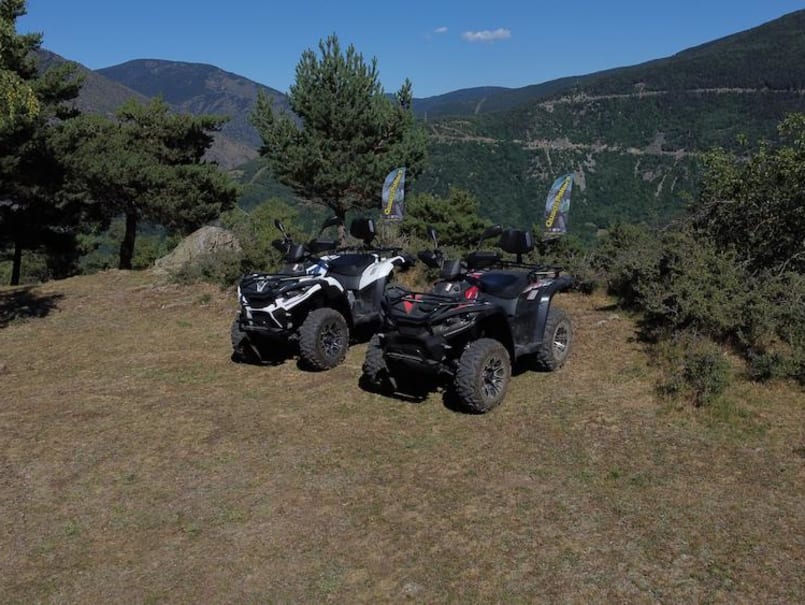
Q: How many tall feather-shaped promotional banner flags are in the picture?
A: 2